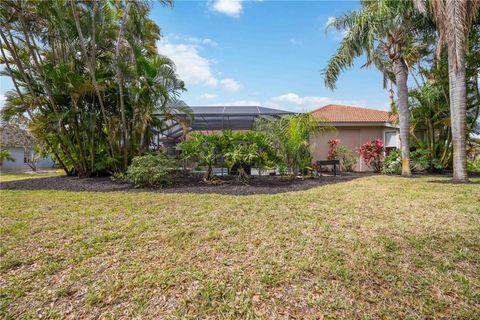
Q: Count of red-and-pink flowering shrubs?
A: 2